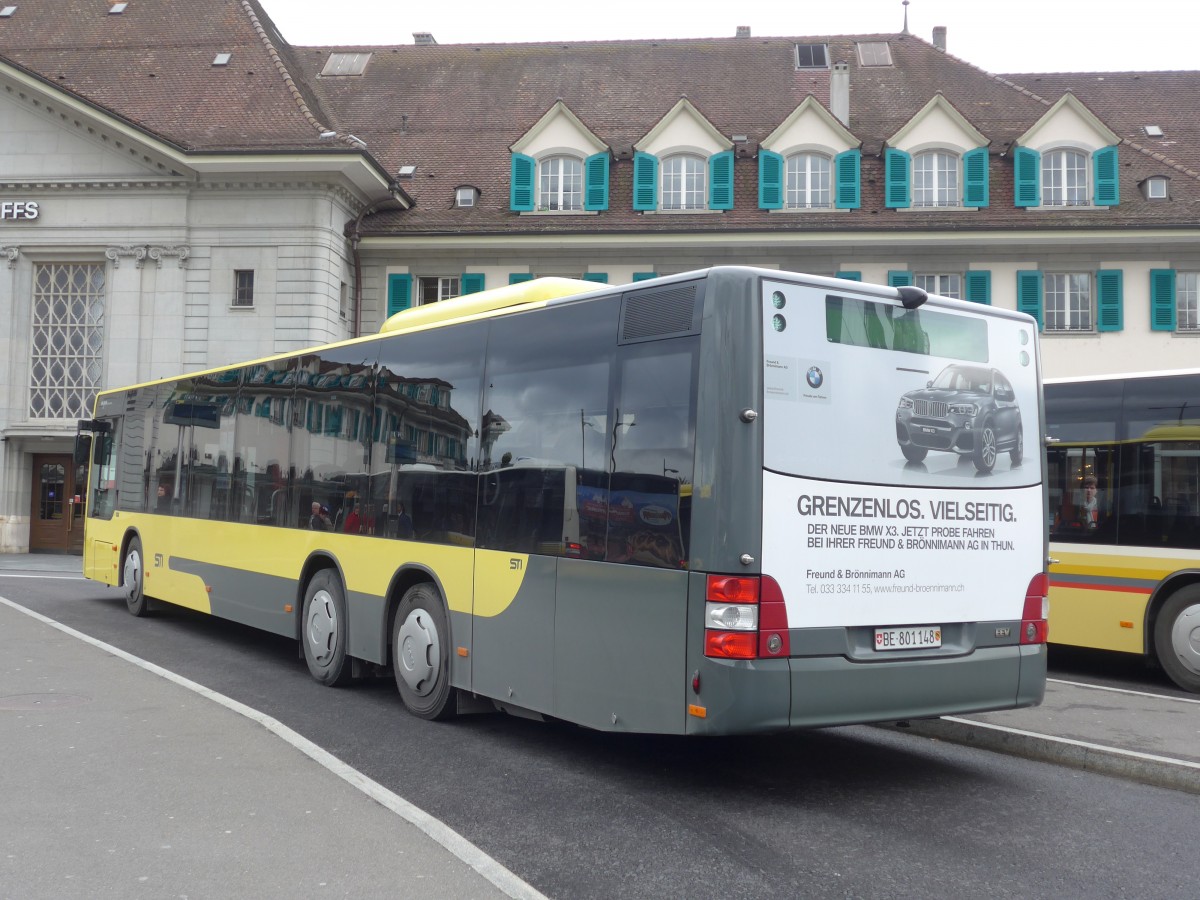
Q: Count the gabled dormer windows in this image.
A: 5